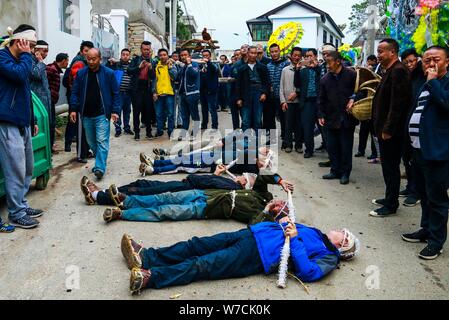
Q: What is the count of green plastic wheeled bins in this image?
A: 1